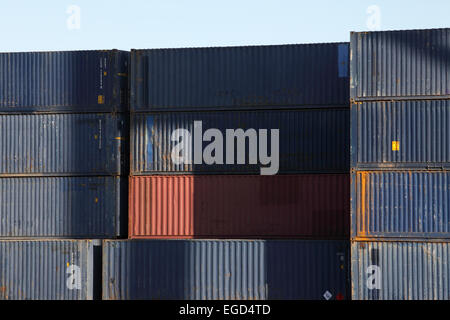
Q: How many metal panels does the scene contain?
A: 12